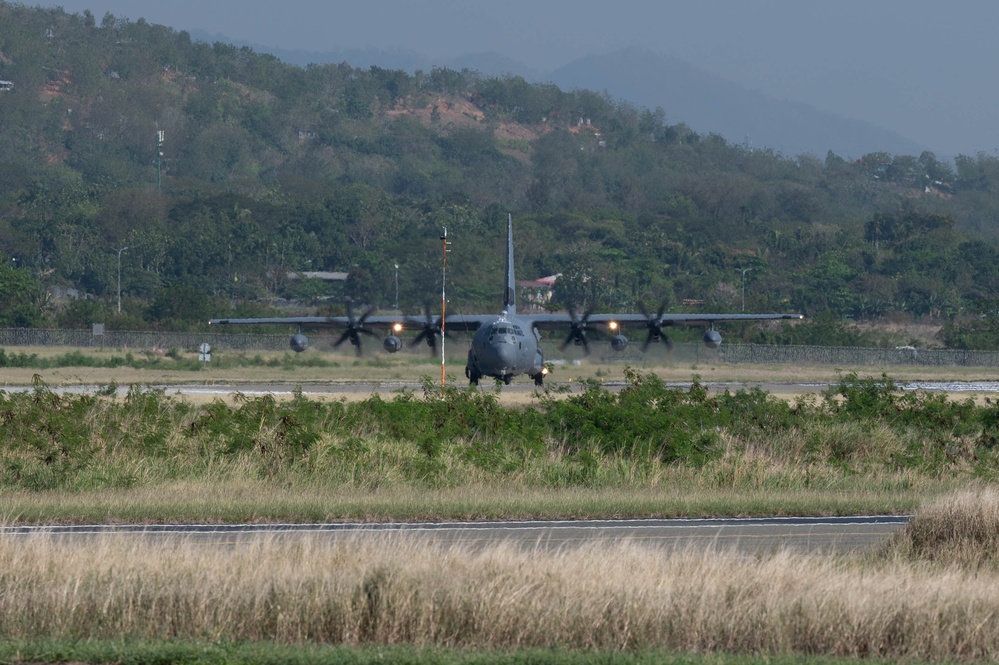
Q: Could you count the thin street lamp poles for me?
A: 3